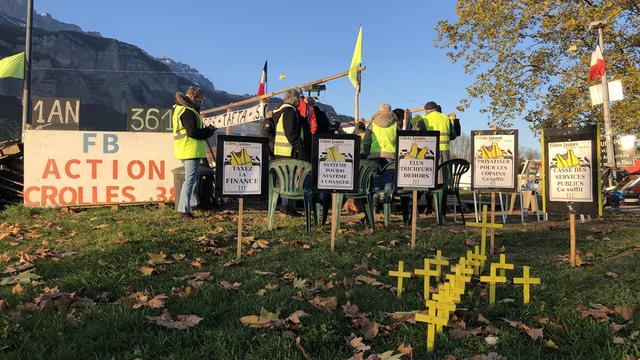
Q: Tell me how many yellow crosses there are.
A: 15